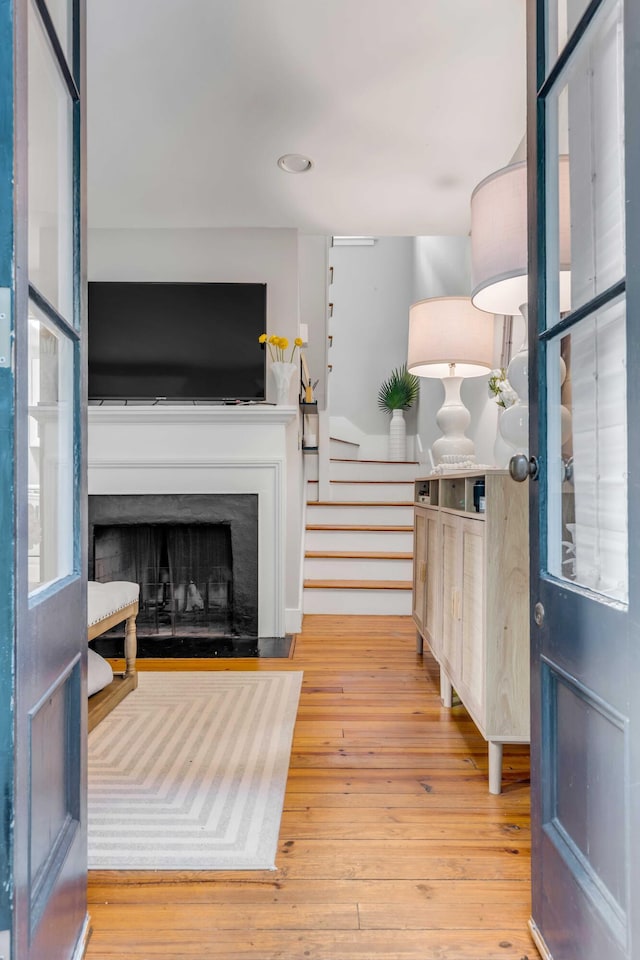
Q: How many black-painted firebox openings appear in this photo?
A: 1